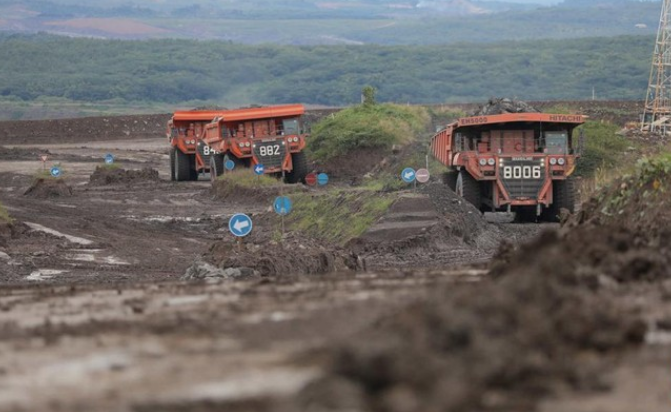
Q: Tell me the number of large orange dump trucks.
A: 3